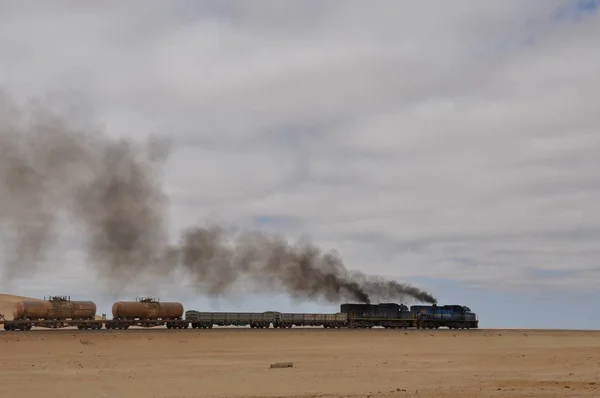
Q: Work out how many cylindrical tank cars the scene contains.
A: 2